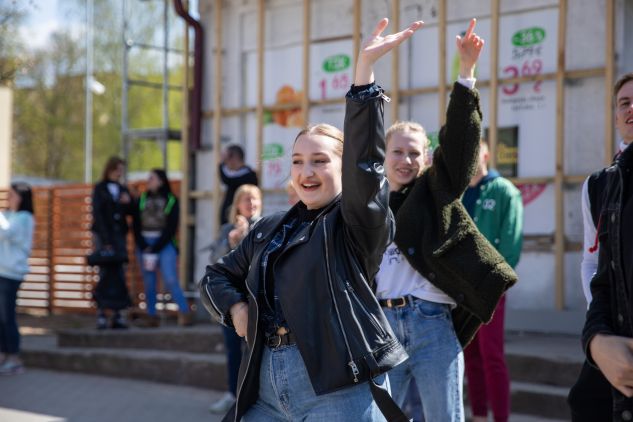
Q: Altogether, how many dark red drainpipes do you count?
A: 1